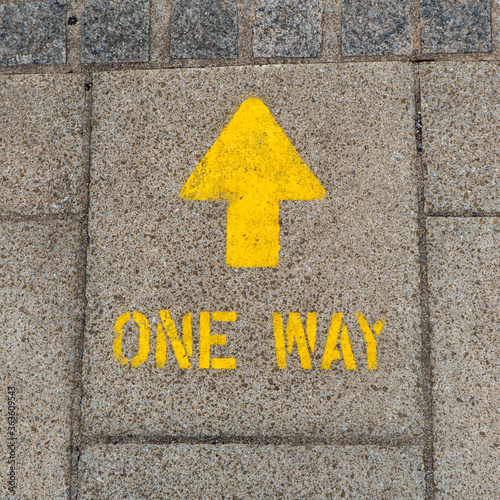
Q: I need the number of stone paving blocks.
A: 12